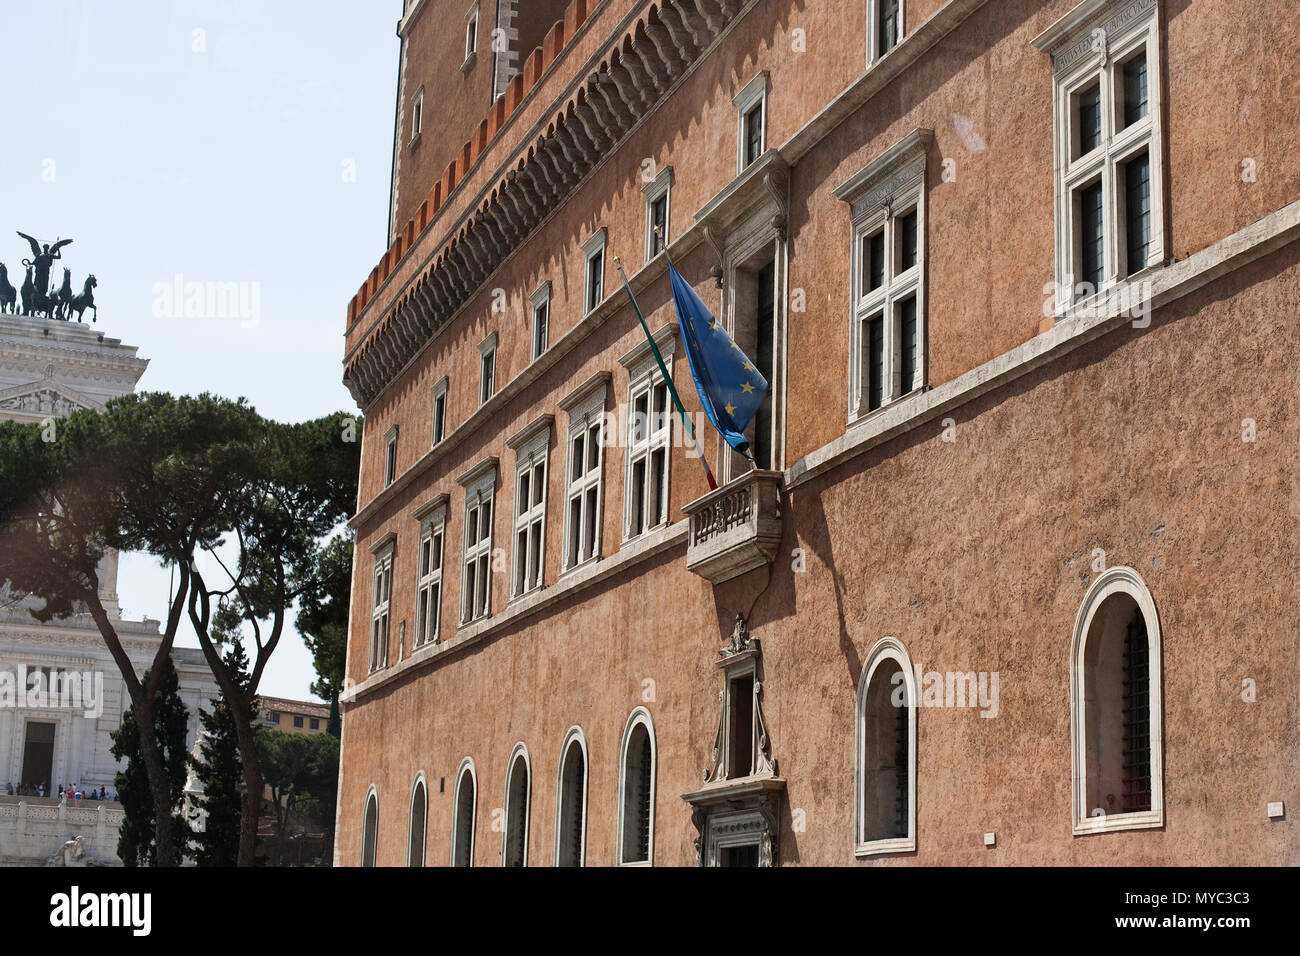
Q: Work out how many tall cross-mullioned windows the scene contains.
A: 8